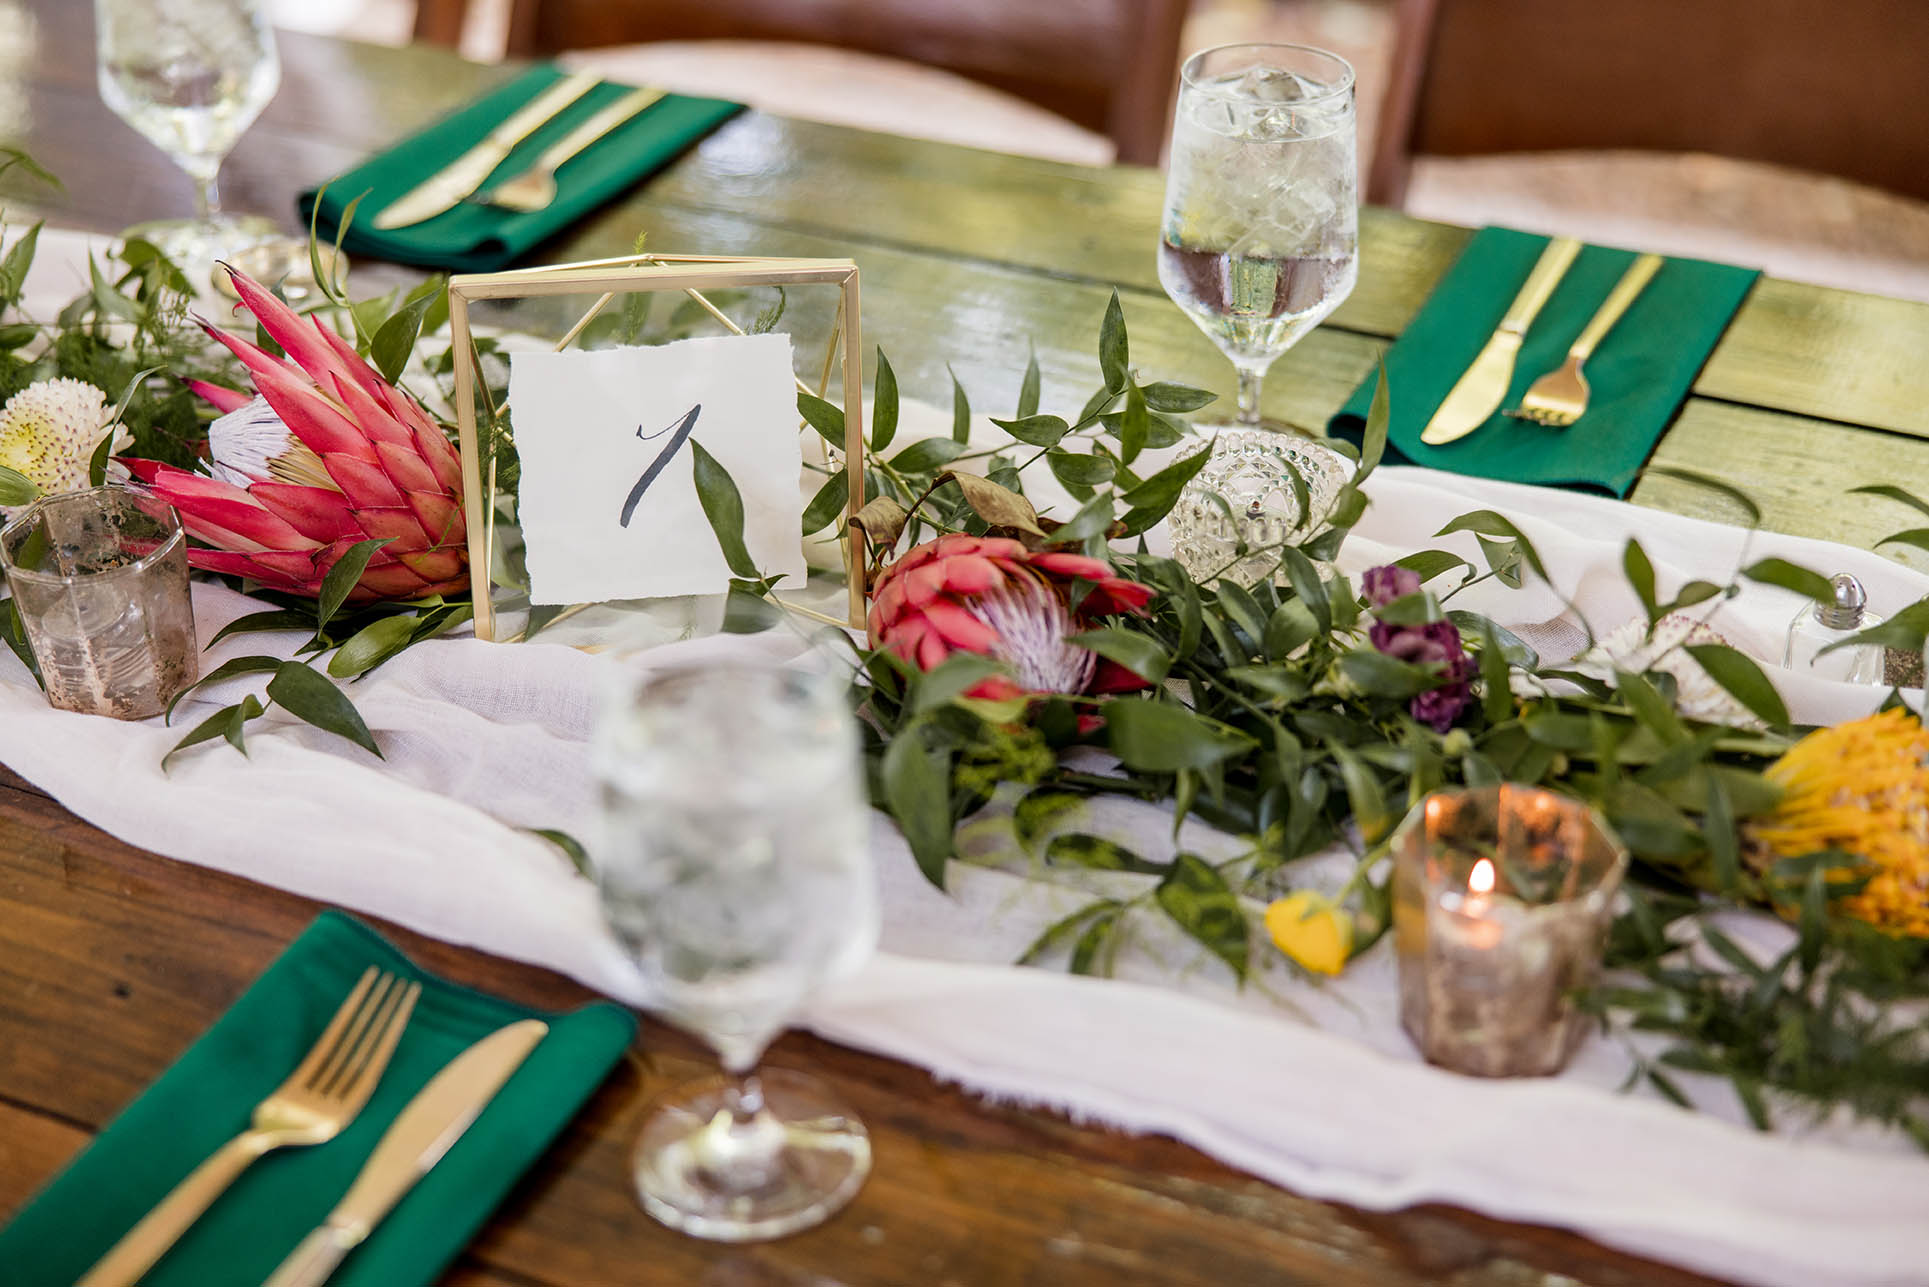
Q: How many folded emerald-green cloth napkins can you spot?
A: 3